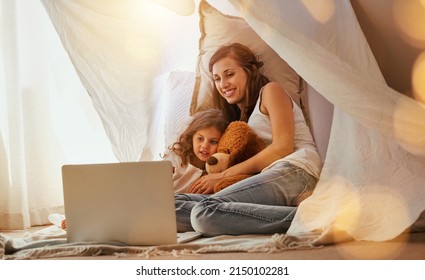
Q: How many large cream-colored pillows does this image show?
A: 1